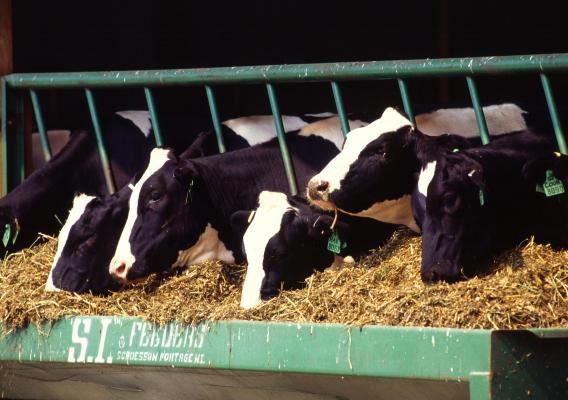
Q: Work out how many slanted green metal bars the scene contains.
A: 9